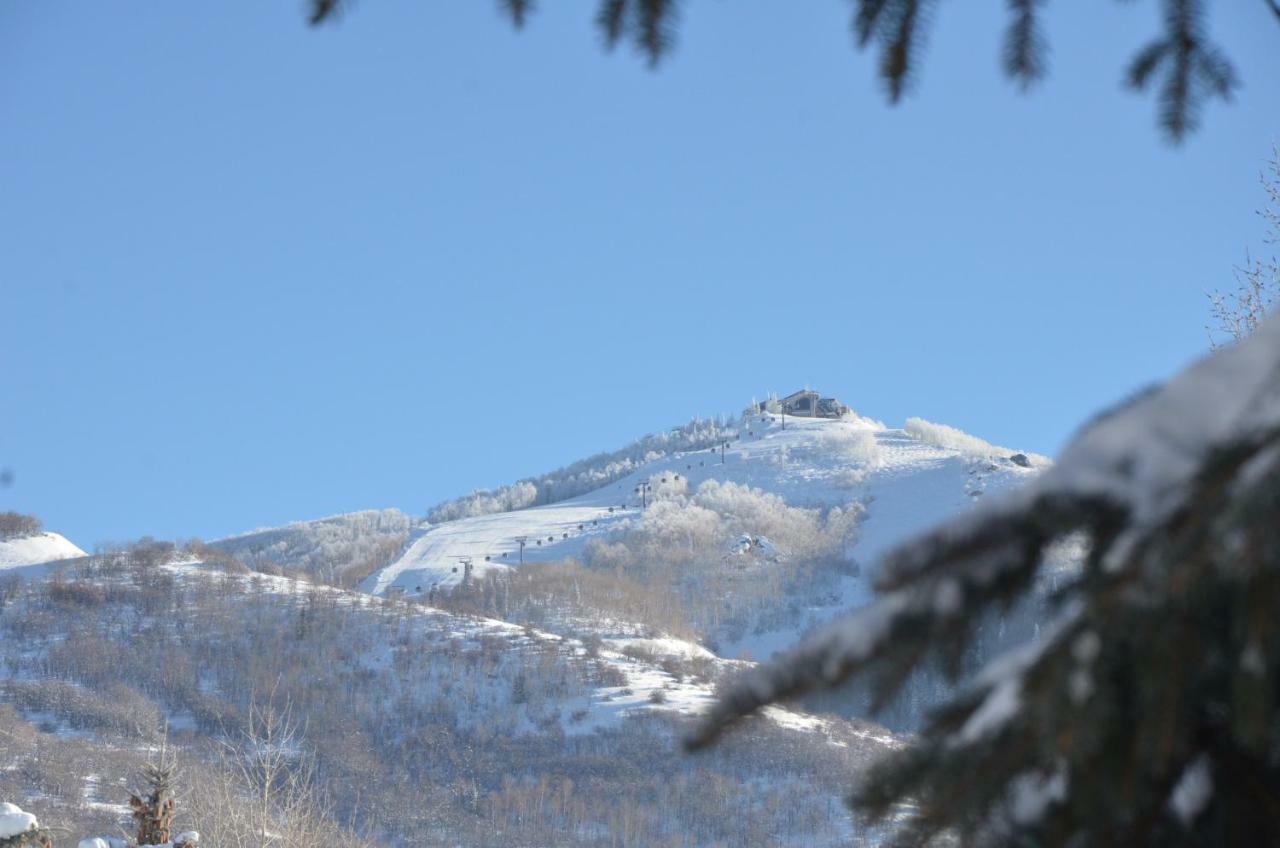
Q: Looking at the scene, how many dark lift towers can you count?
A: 5